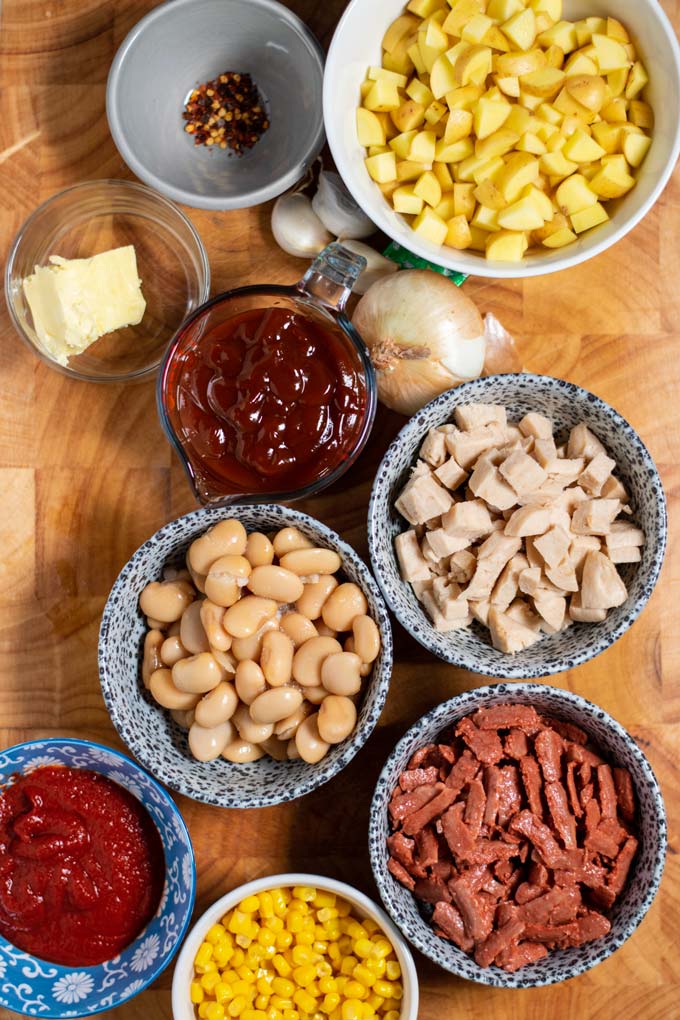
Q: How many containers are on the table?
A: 9